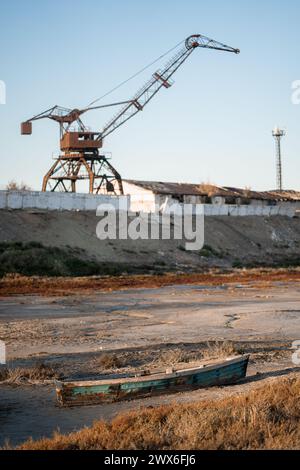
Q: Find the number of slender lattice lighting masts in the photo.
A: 1